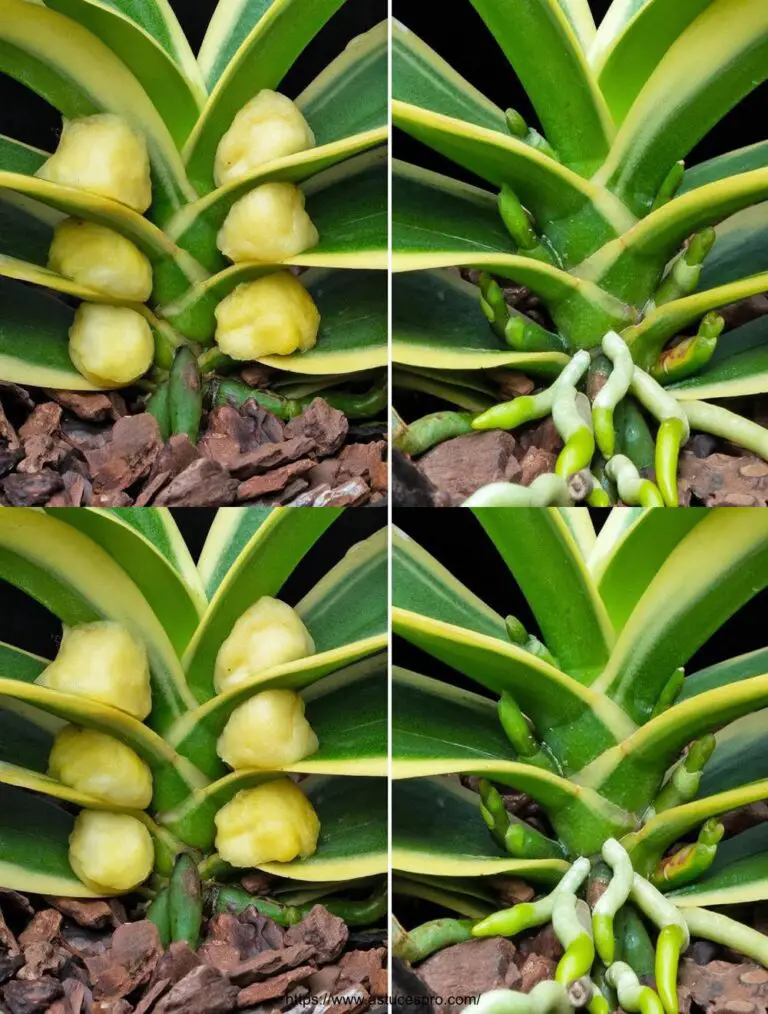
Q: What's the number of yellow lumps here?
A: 12